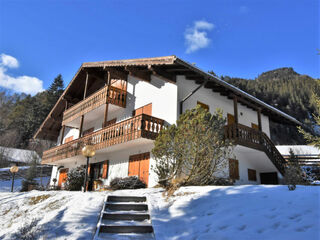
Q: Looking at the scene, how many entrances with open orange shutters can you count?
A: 1